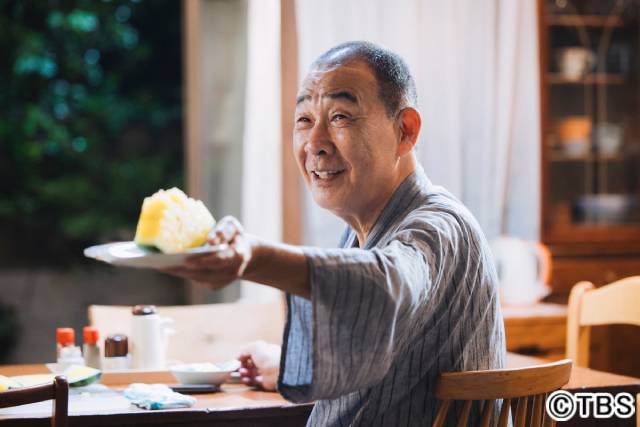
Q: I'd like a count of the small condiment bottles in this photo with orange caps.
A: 2